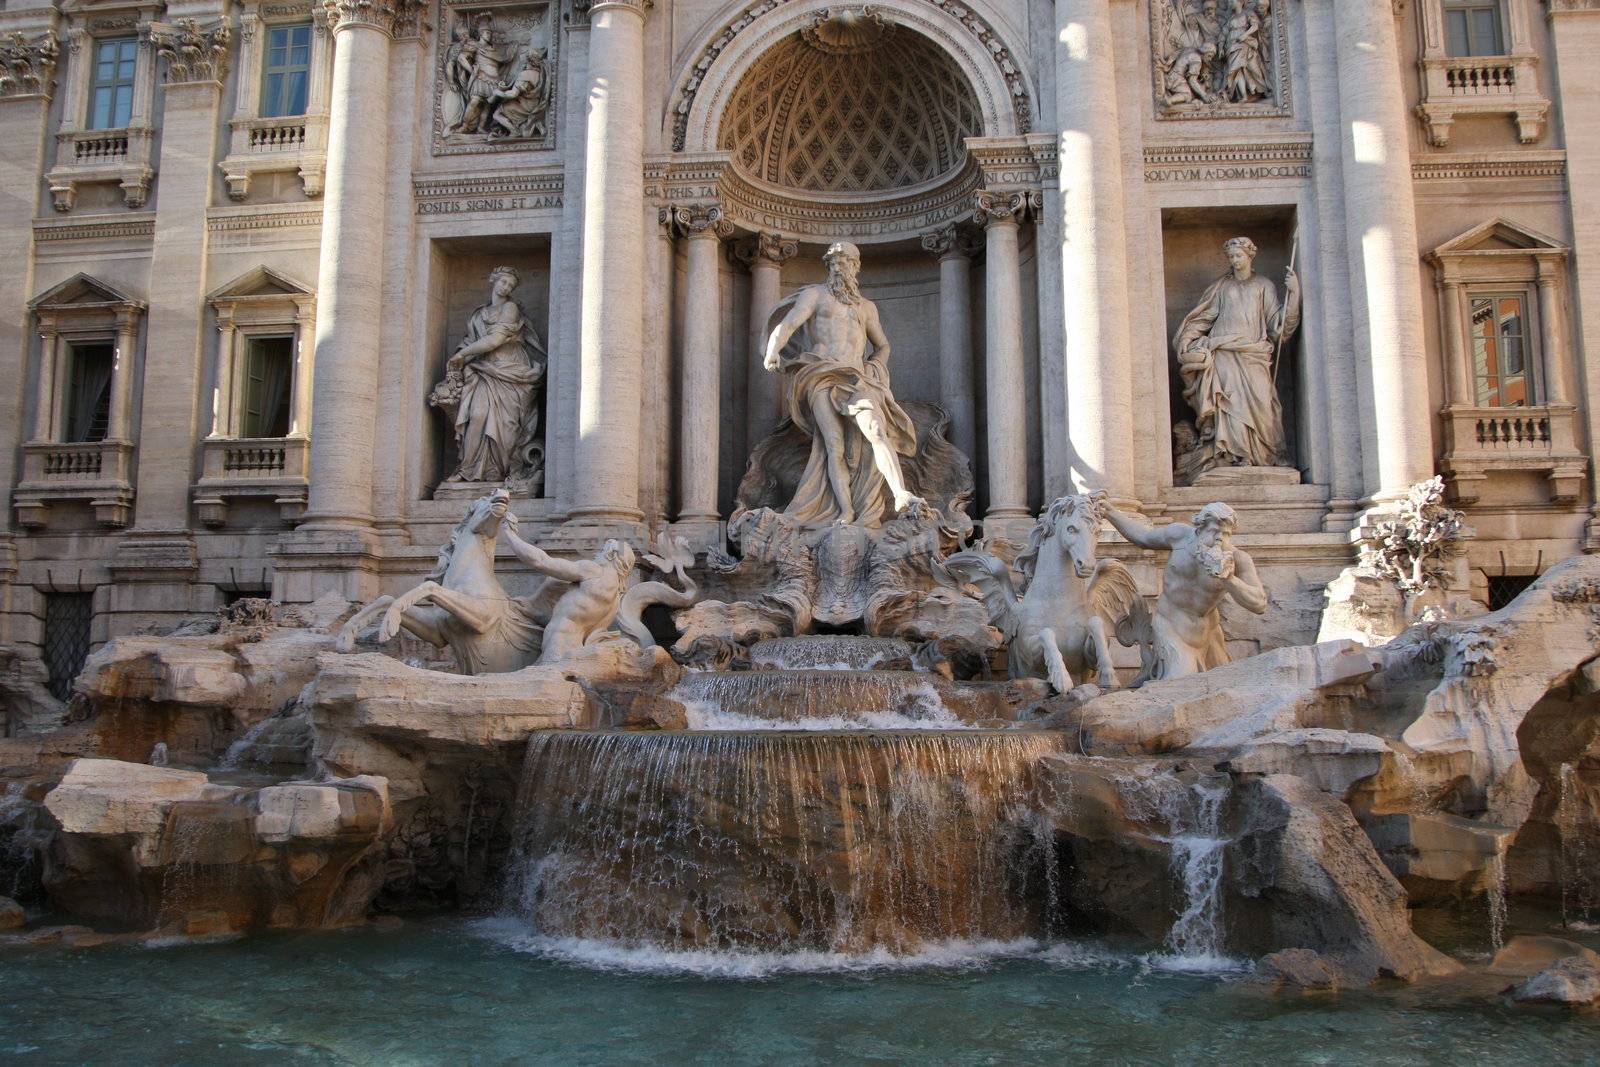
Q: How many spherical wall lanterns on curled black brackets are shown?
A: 0